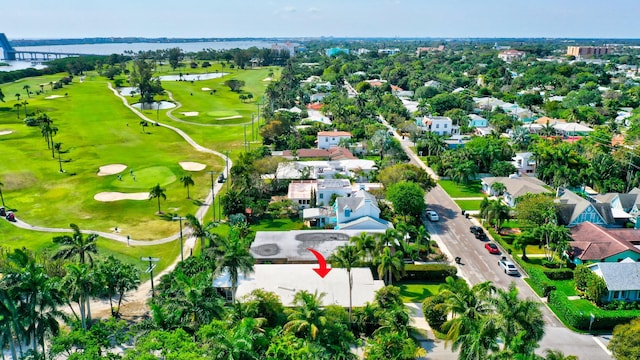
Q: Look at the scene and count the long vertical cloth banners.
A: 0